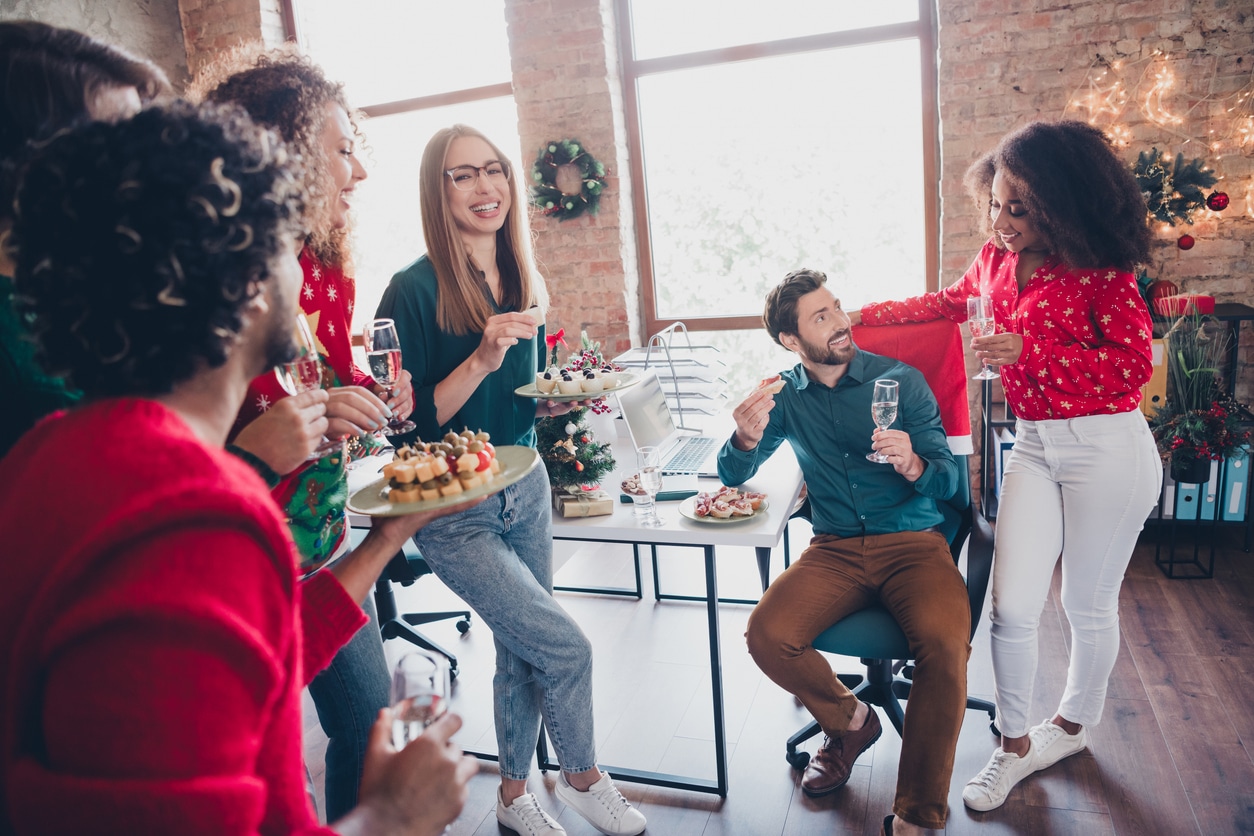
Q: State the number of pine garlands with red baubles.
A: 1